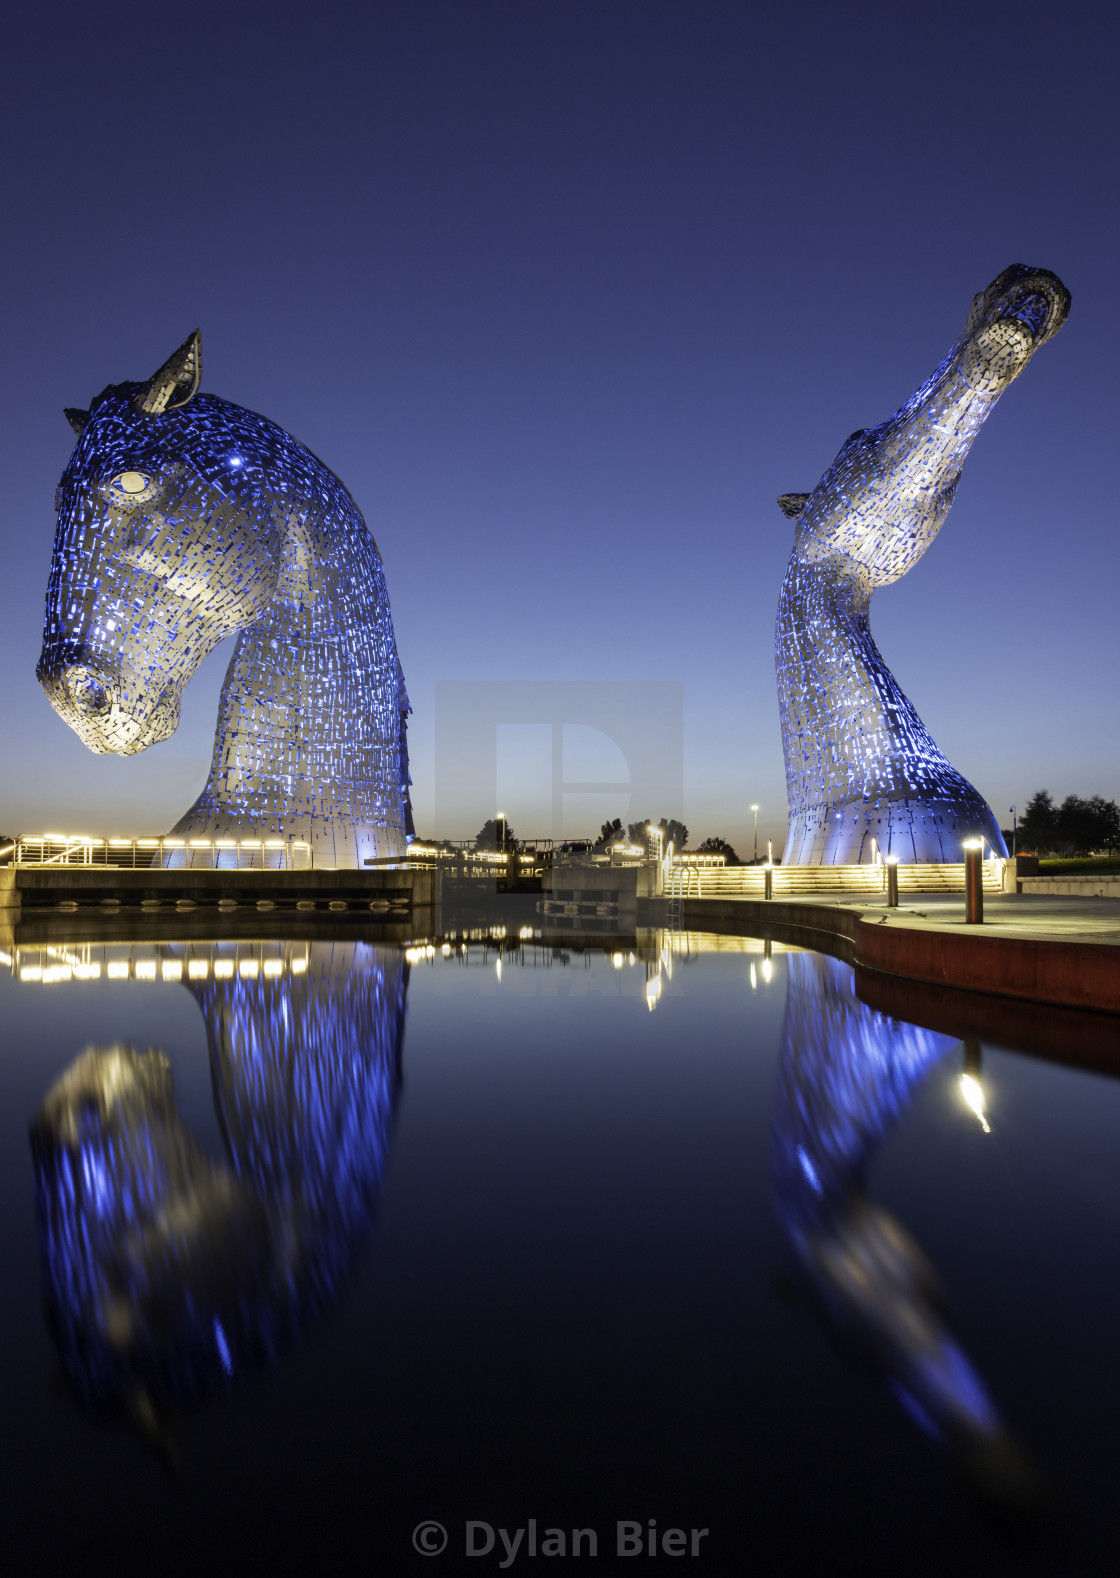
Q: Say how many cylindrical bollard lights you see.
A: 3